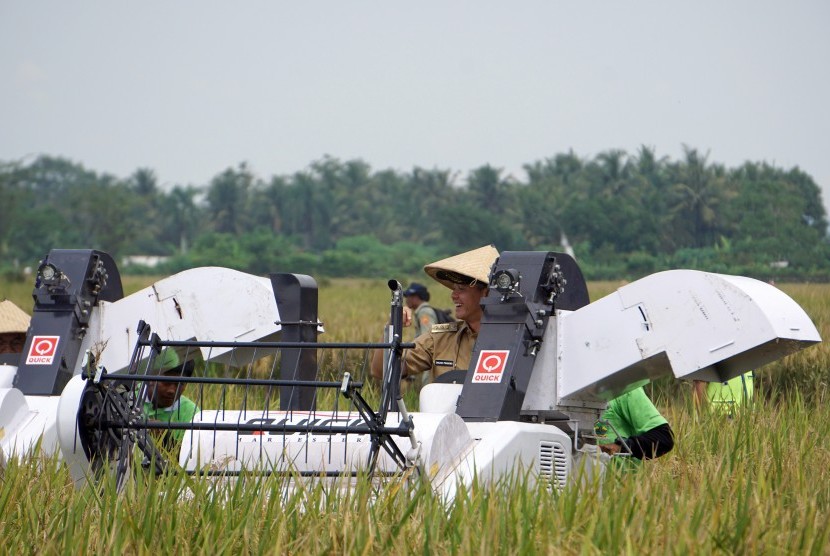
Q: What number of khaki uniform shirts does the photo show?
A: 1